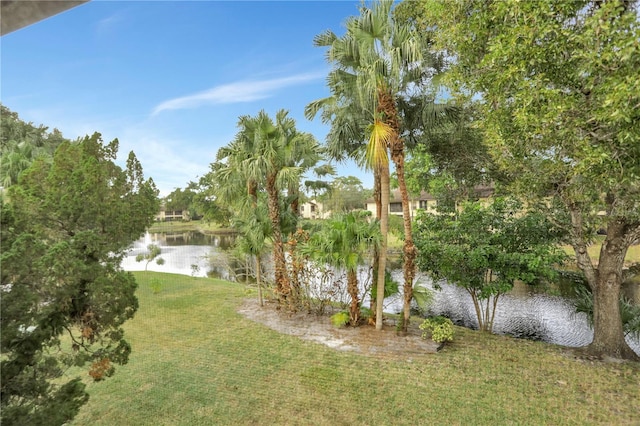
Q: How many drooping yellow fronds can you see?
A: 1